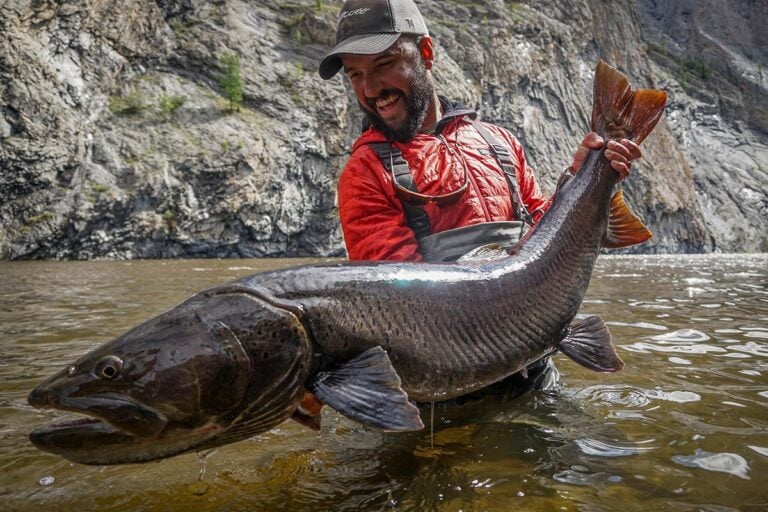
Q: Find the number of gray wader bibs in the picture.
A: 1